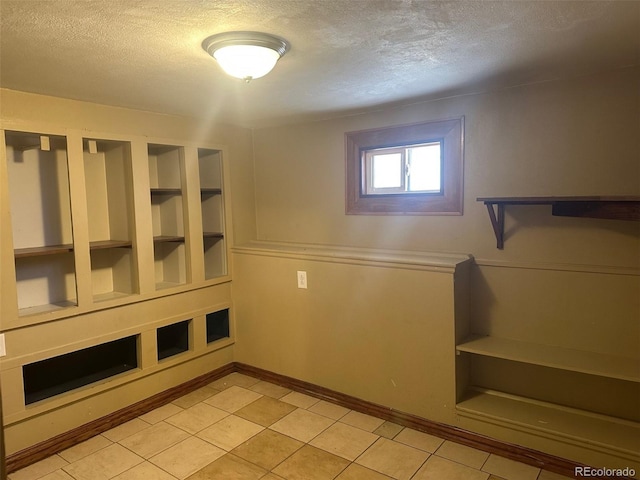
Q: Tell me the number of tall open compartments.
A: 4